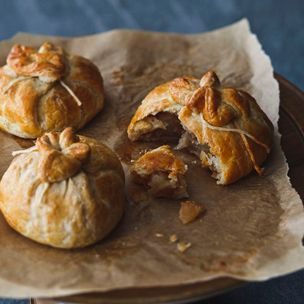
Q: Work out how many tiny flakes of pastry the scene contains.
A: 3